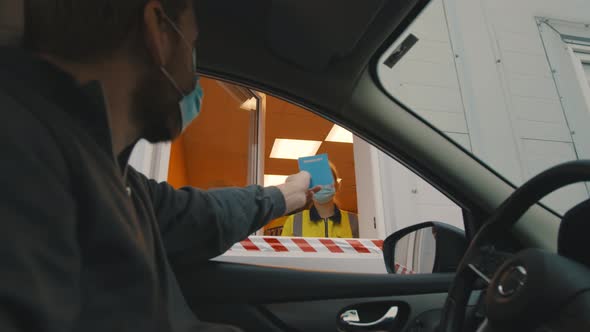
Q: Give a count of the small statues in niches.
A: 0